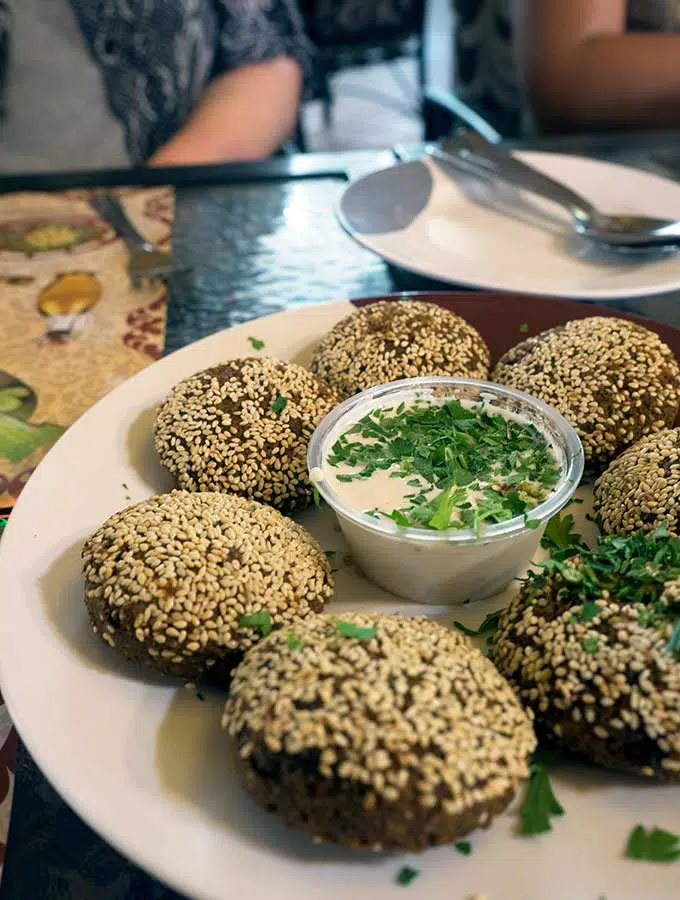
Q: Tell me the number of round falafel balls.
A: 7